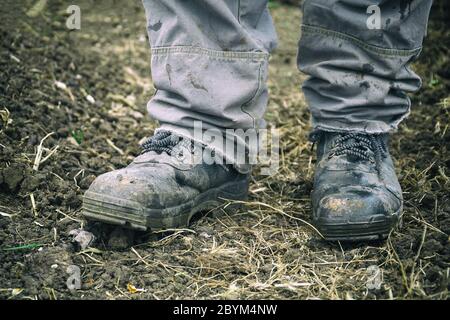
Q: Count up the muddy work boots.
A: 2